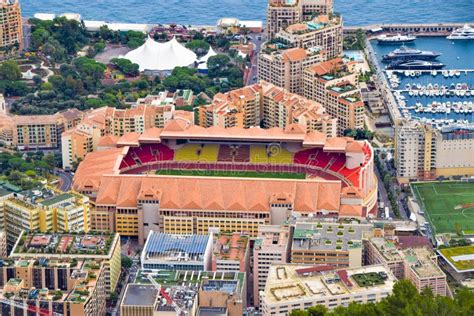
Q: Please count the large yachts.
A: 4